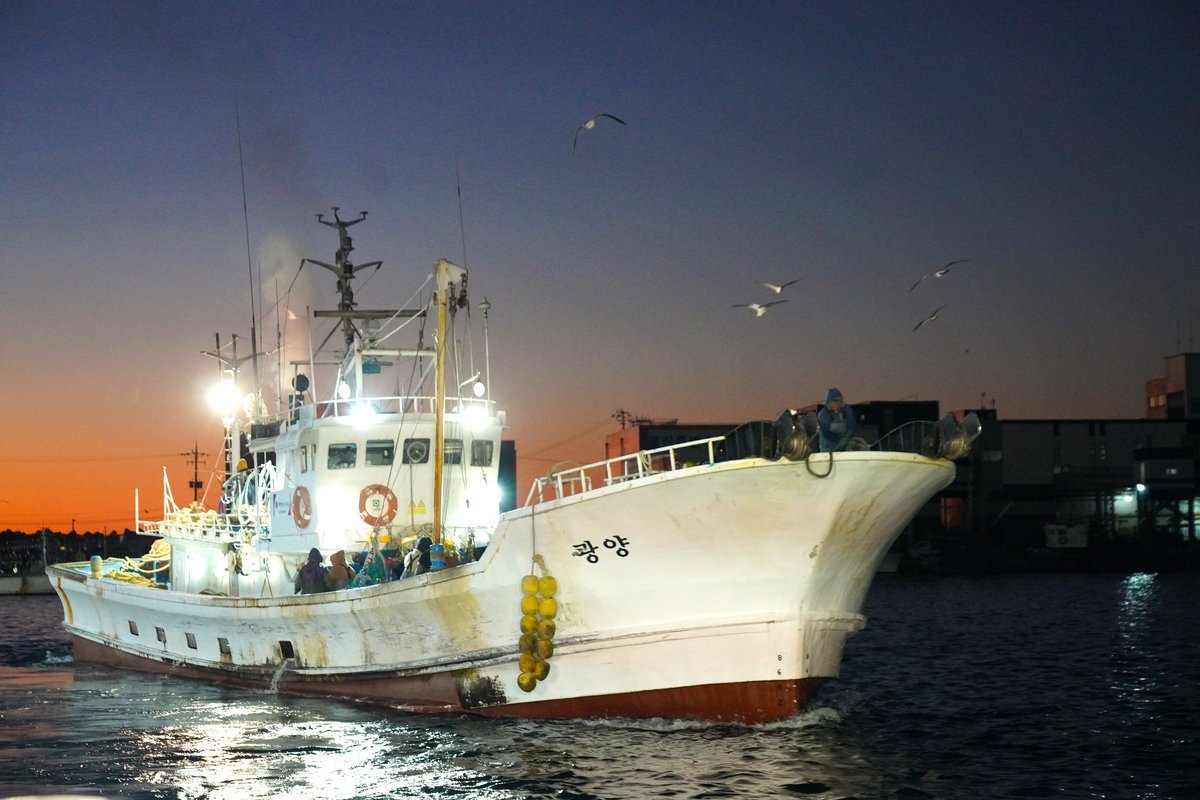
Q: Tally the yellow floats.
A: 11